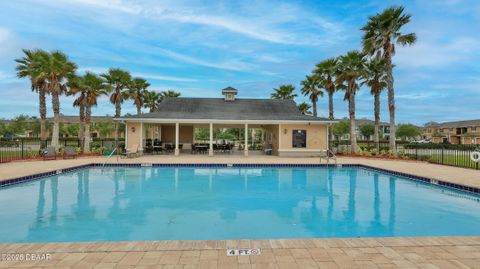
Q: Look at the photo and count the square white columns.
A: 3